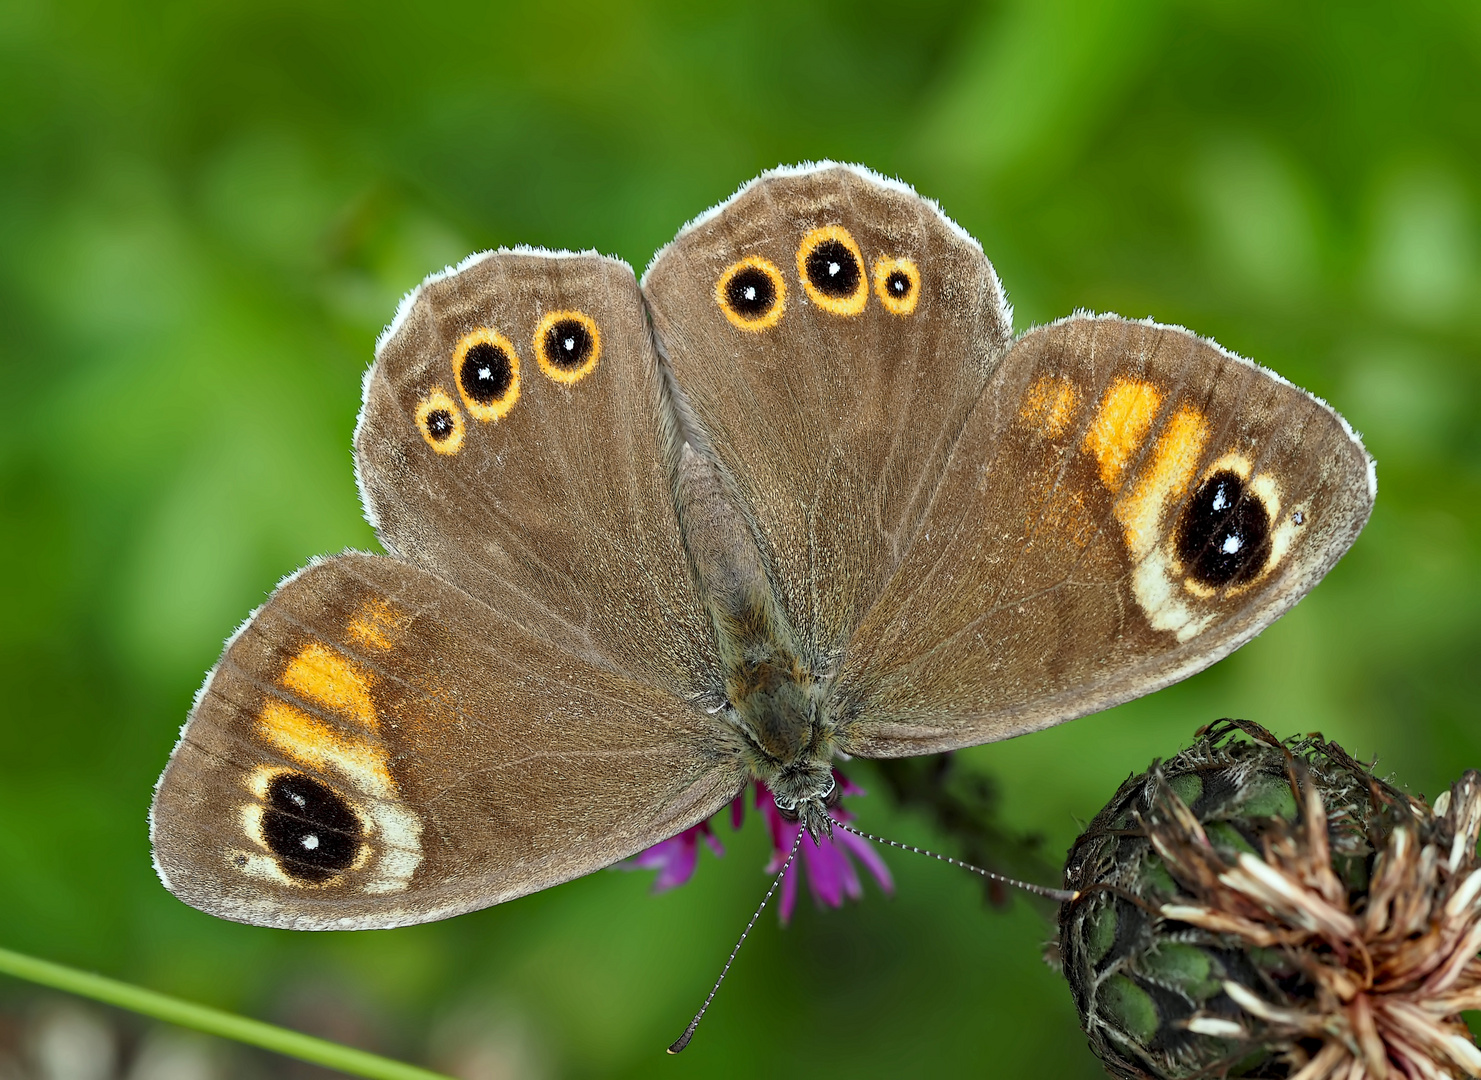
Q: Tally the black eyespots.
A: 8